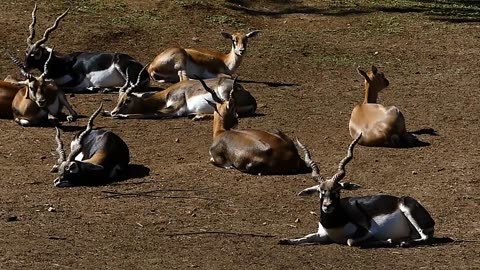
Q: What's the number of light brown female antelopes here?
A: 2